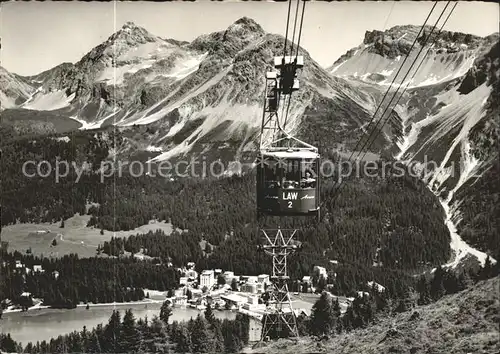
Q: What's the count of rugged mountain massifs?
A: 3